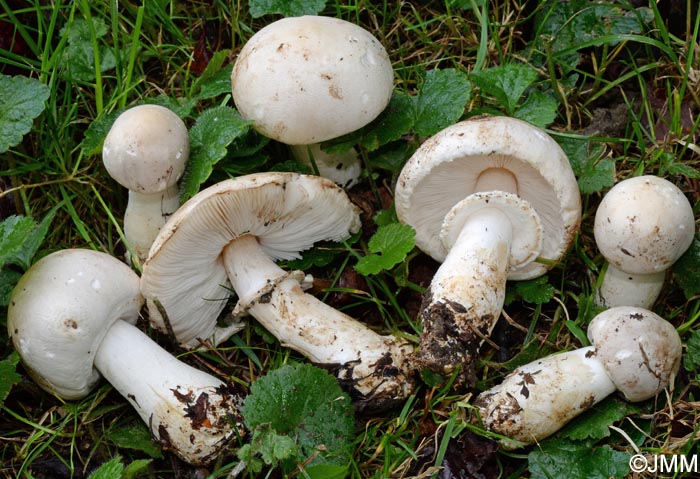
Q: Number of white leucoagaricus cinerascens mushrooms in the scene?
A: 7